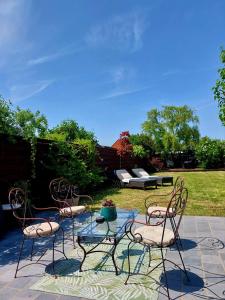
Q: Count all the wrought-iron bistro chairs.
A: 4